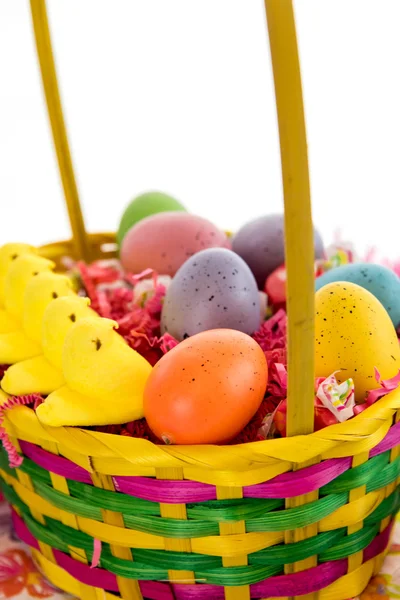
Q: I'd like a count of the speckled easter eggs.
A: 6